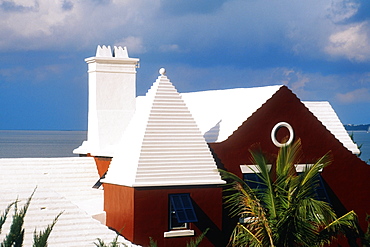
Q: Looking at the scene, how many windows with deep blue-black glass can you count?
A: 3